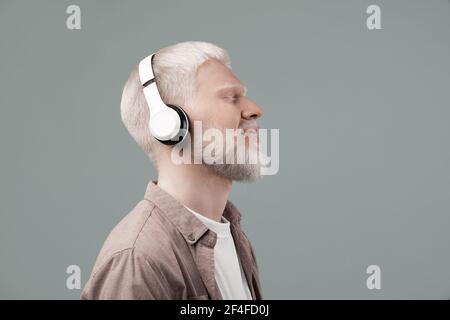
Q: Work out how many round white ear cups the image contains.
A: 1